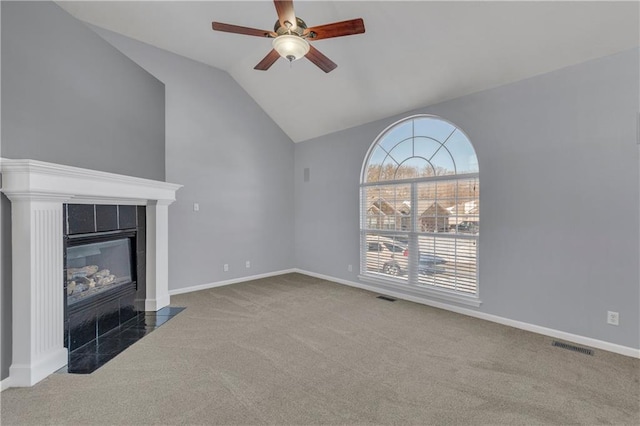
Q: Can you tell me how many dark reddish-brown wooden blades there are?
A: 5